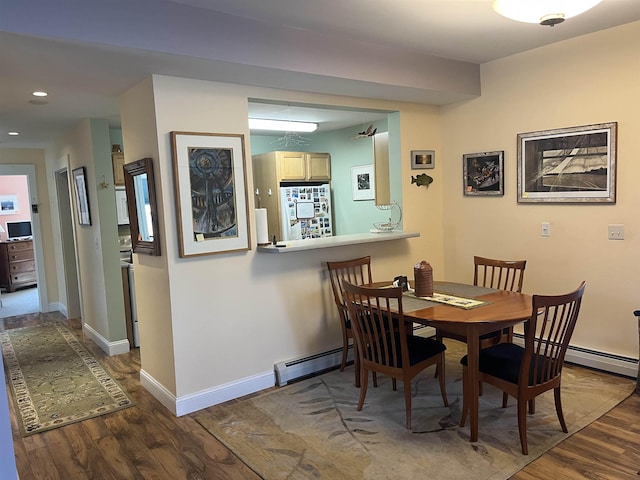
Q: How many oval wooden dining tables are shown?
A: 1